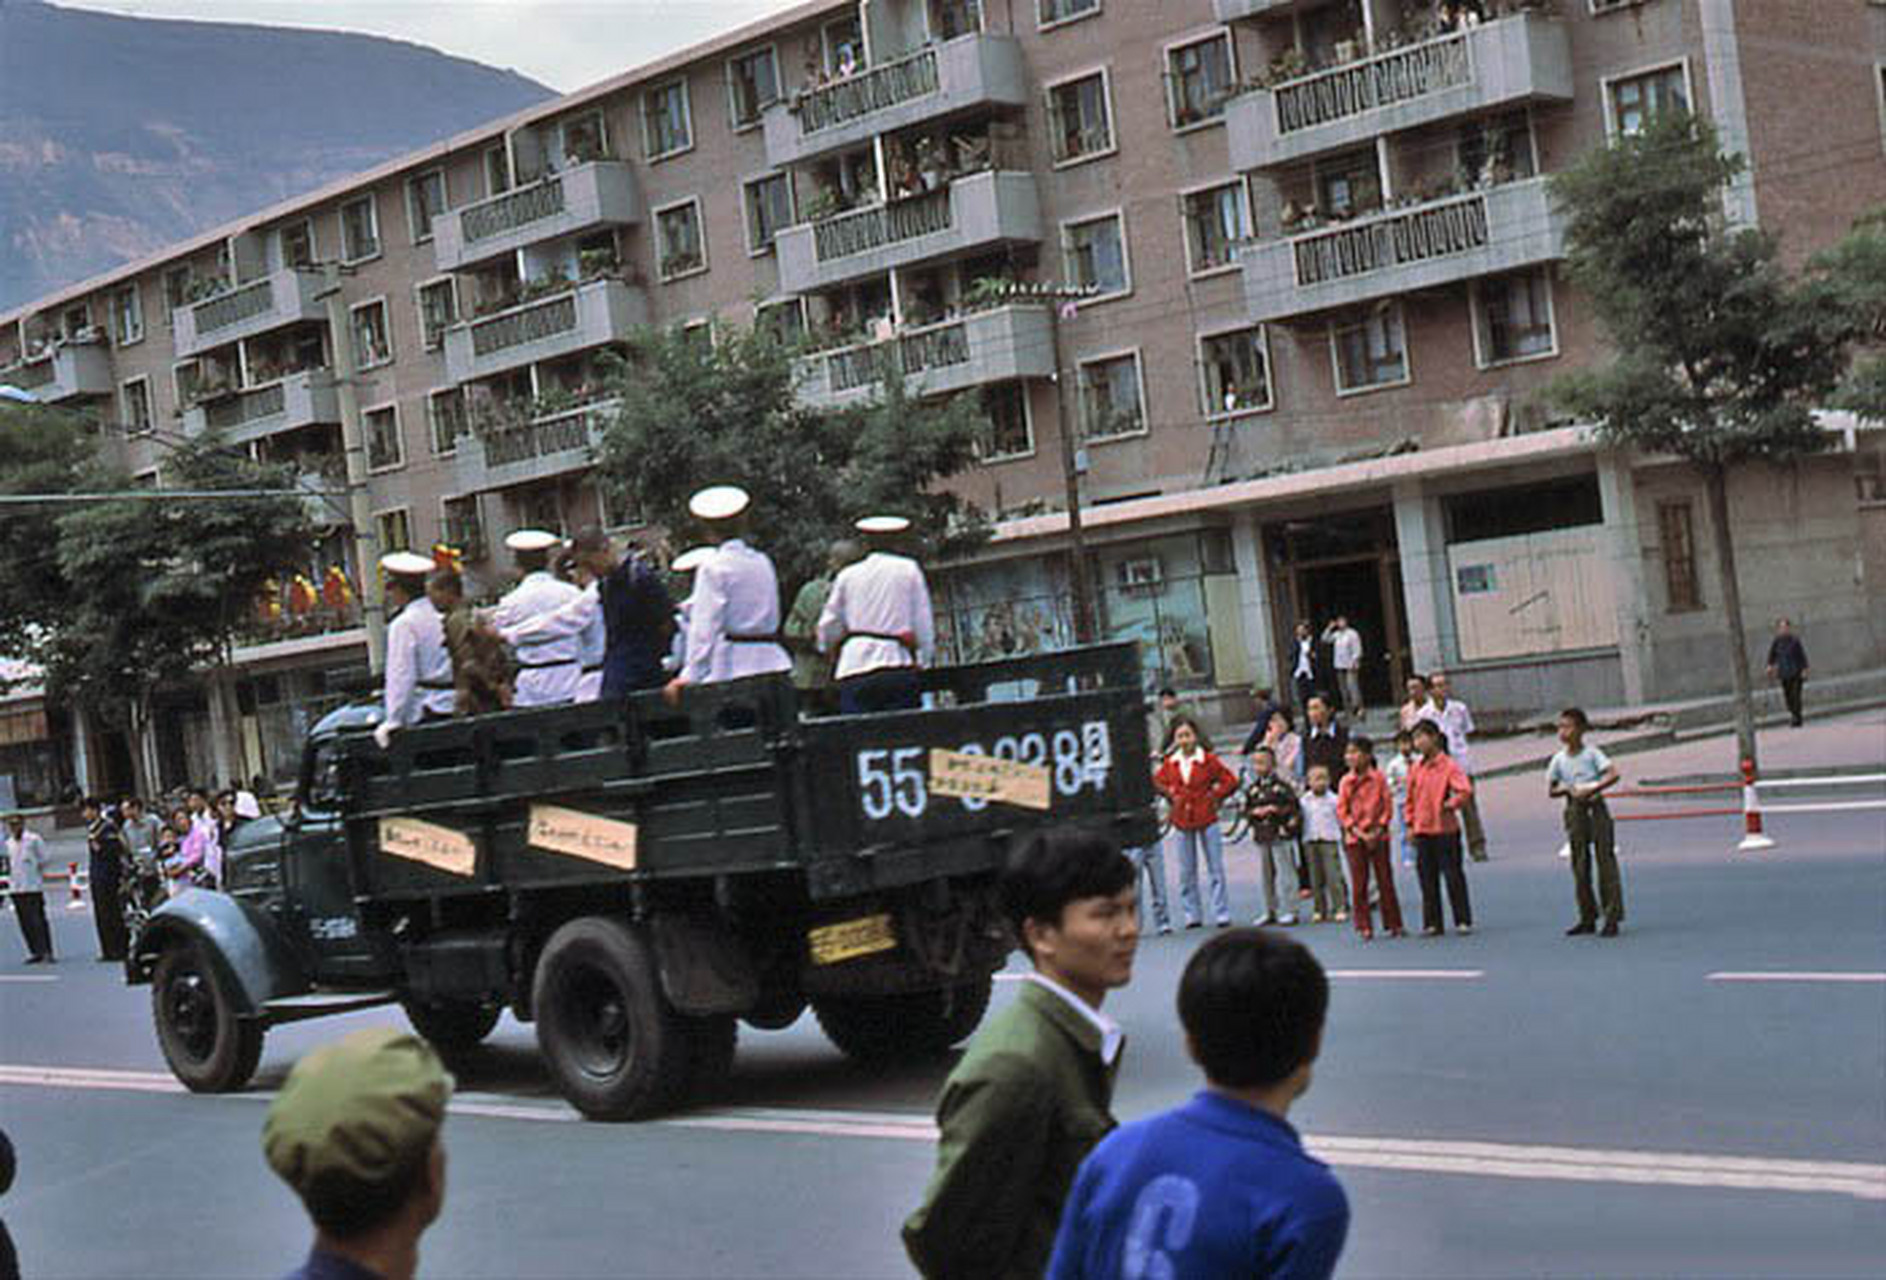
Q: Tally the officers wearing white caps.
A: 5